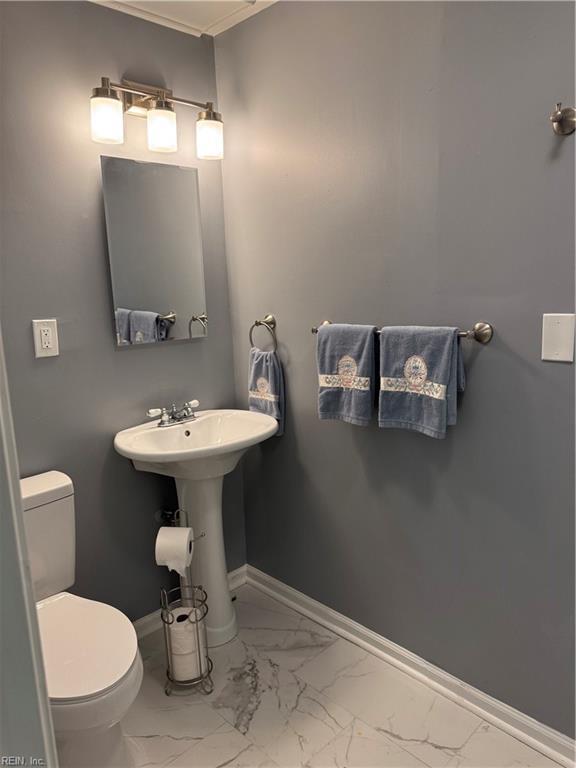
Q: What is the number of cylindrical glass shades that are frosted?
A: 3